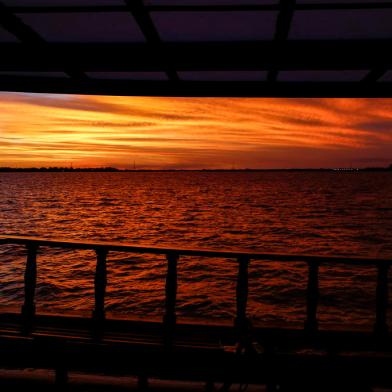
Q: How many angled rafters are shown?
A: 4